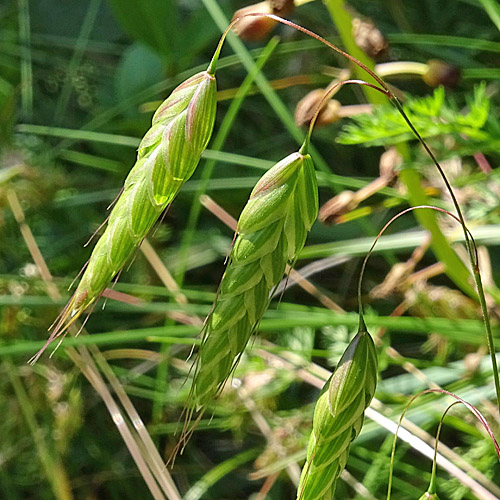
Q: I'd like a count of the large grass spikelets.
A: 3